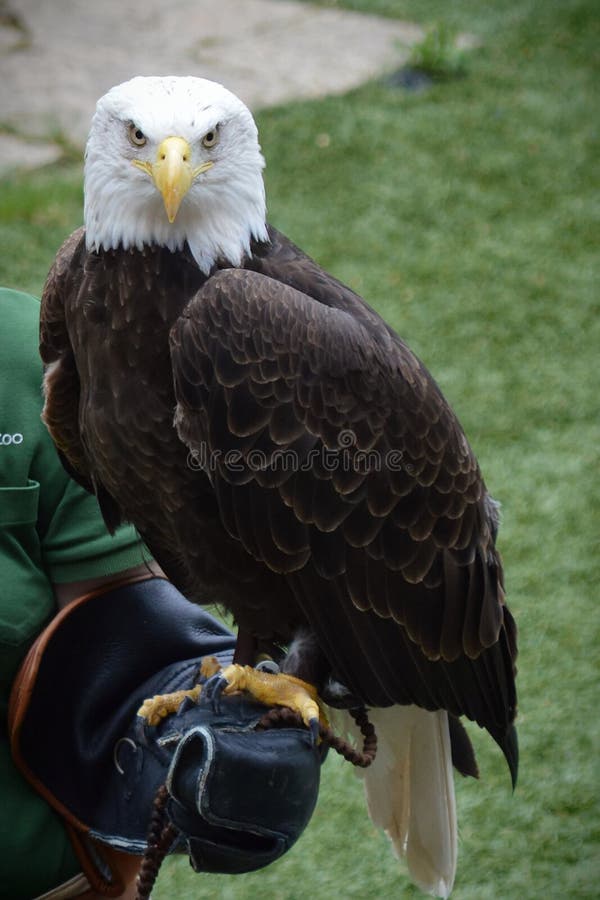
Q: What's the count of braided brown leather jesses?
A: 2